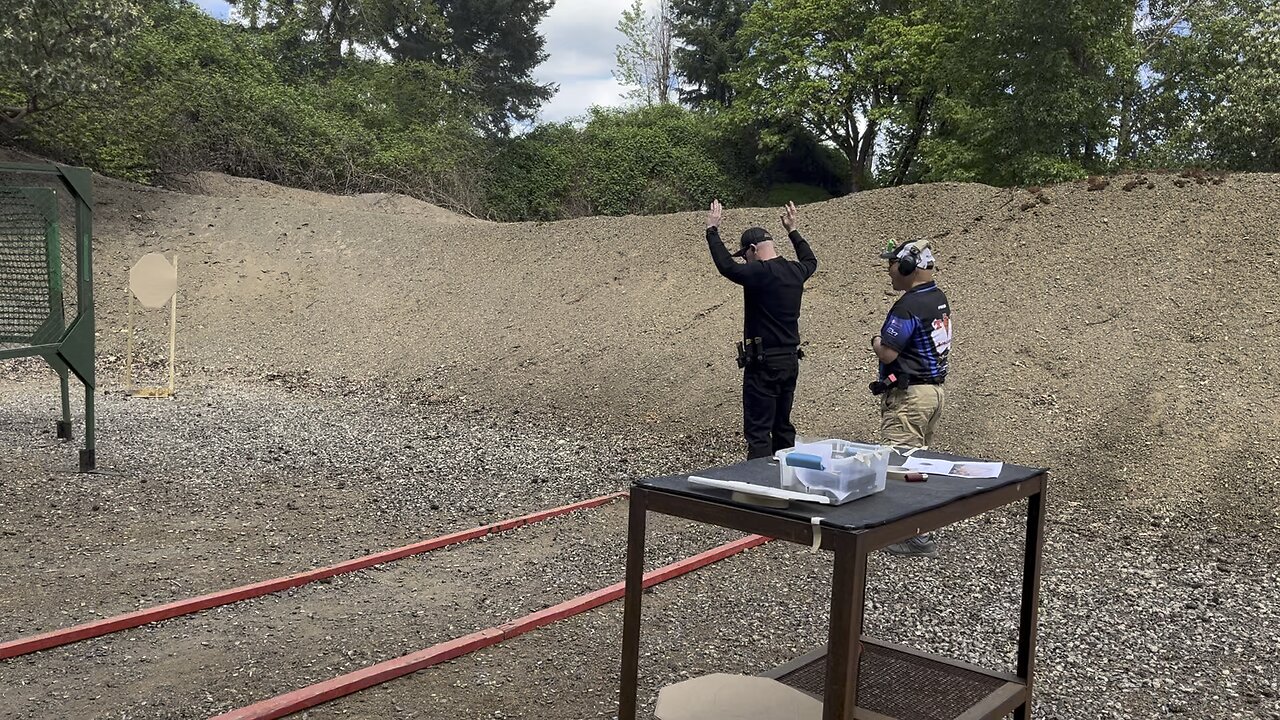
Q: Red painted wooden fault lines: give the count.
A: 2